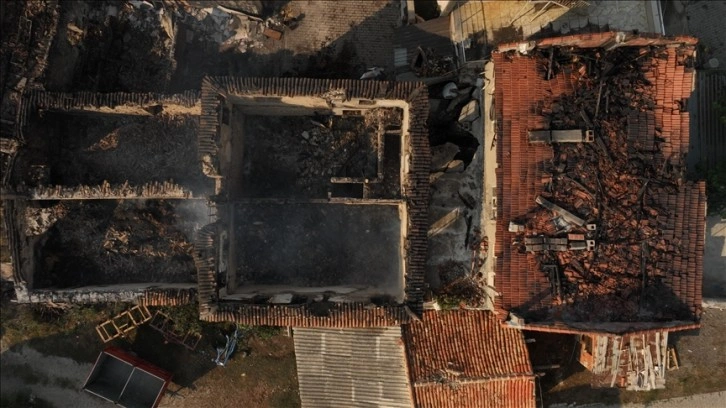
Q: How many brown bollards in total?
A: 0